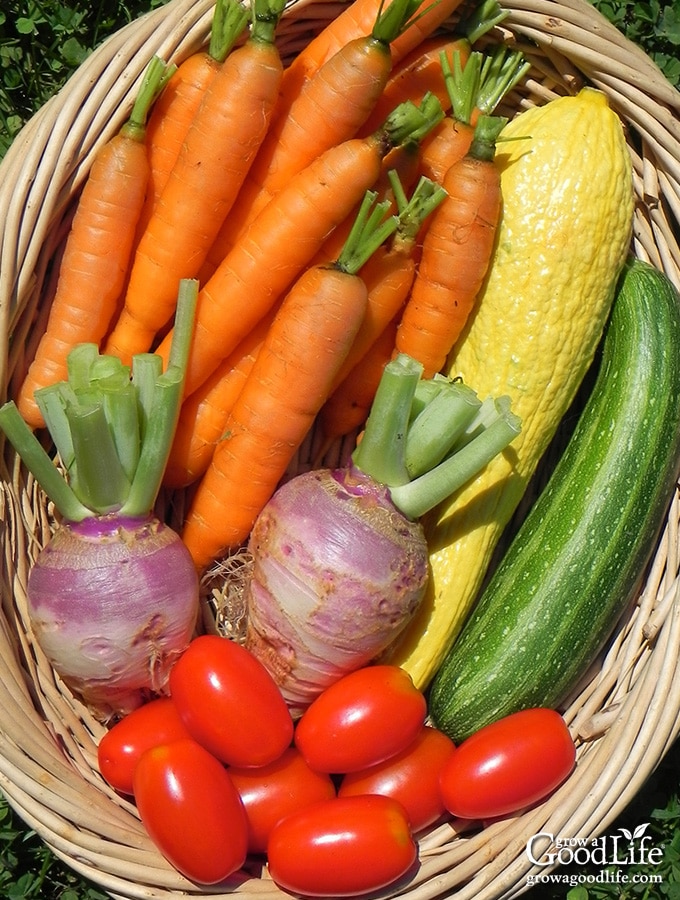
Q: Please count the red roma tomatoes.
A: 8